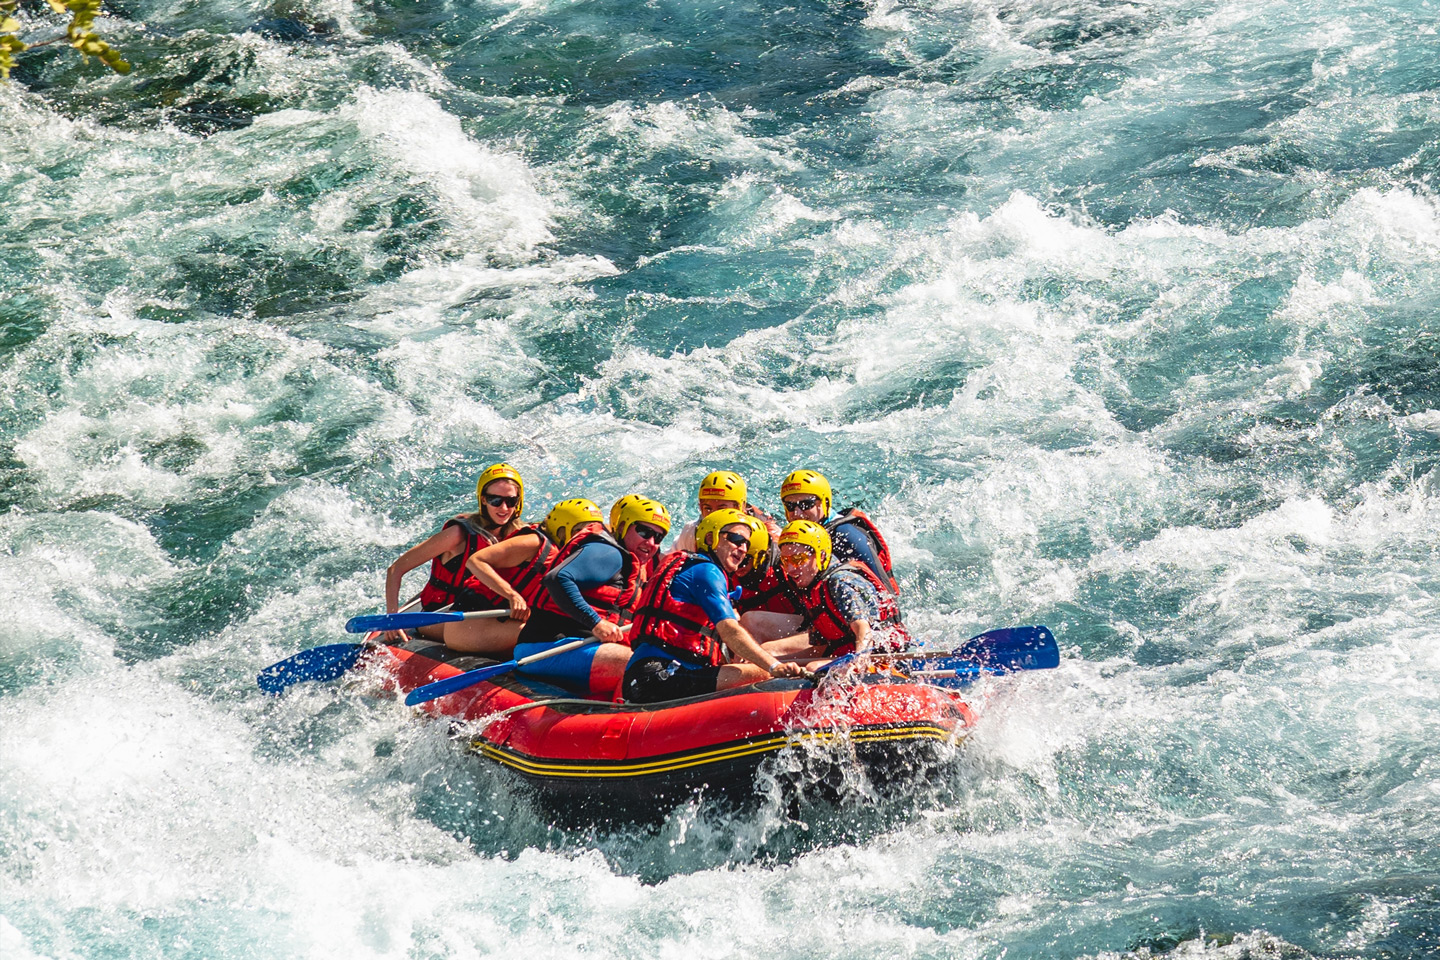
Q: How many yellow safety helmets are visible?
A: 9